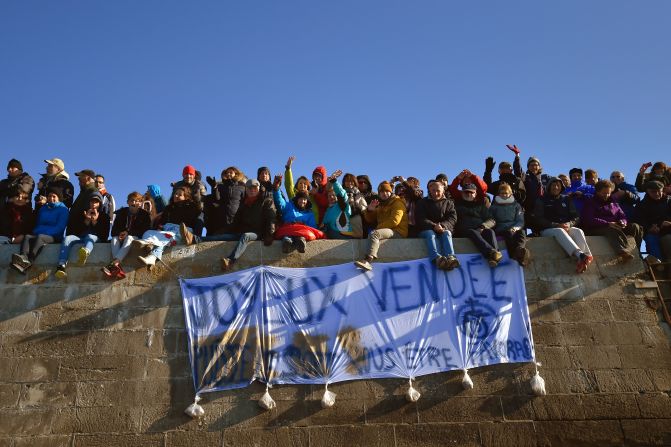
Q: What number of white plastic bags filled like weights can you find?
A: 6